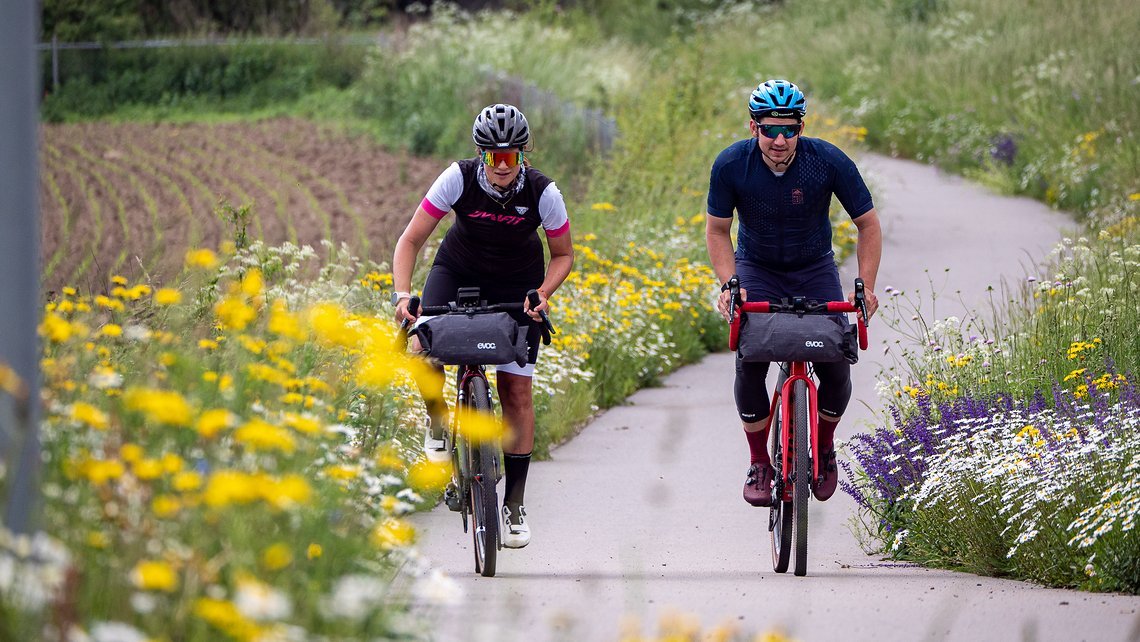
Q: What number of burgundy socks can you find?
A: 2